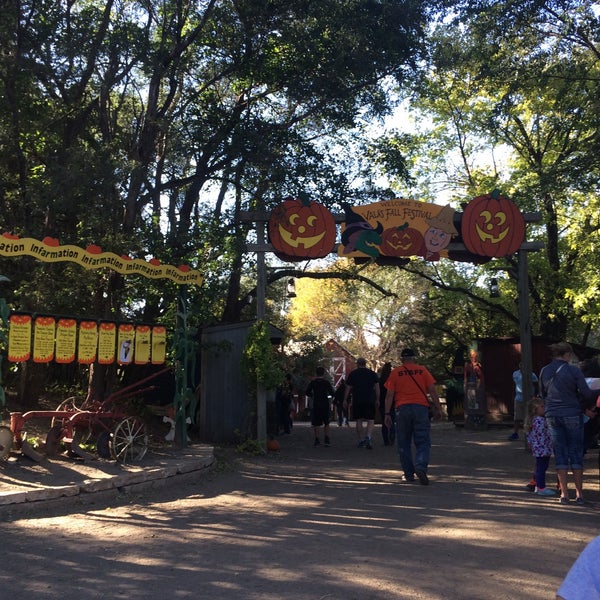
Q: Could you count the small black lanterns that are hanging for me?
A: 2